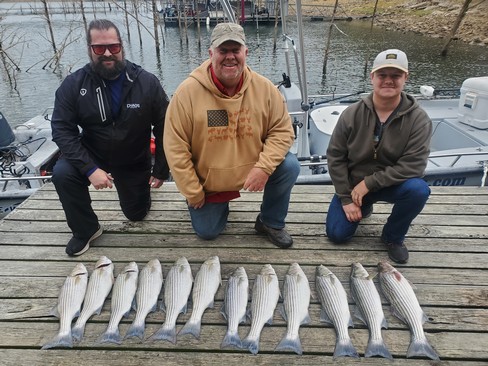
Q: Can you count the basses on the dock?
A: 12